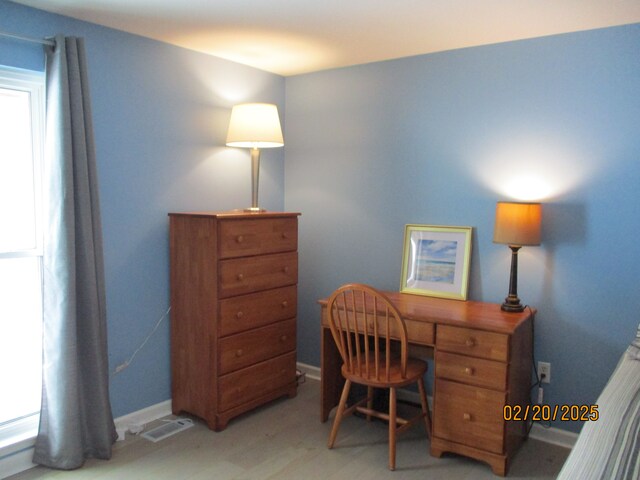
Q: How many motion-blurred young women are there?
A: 0